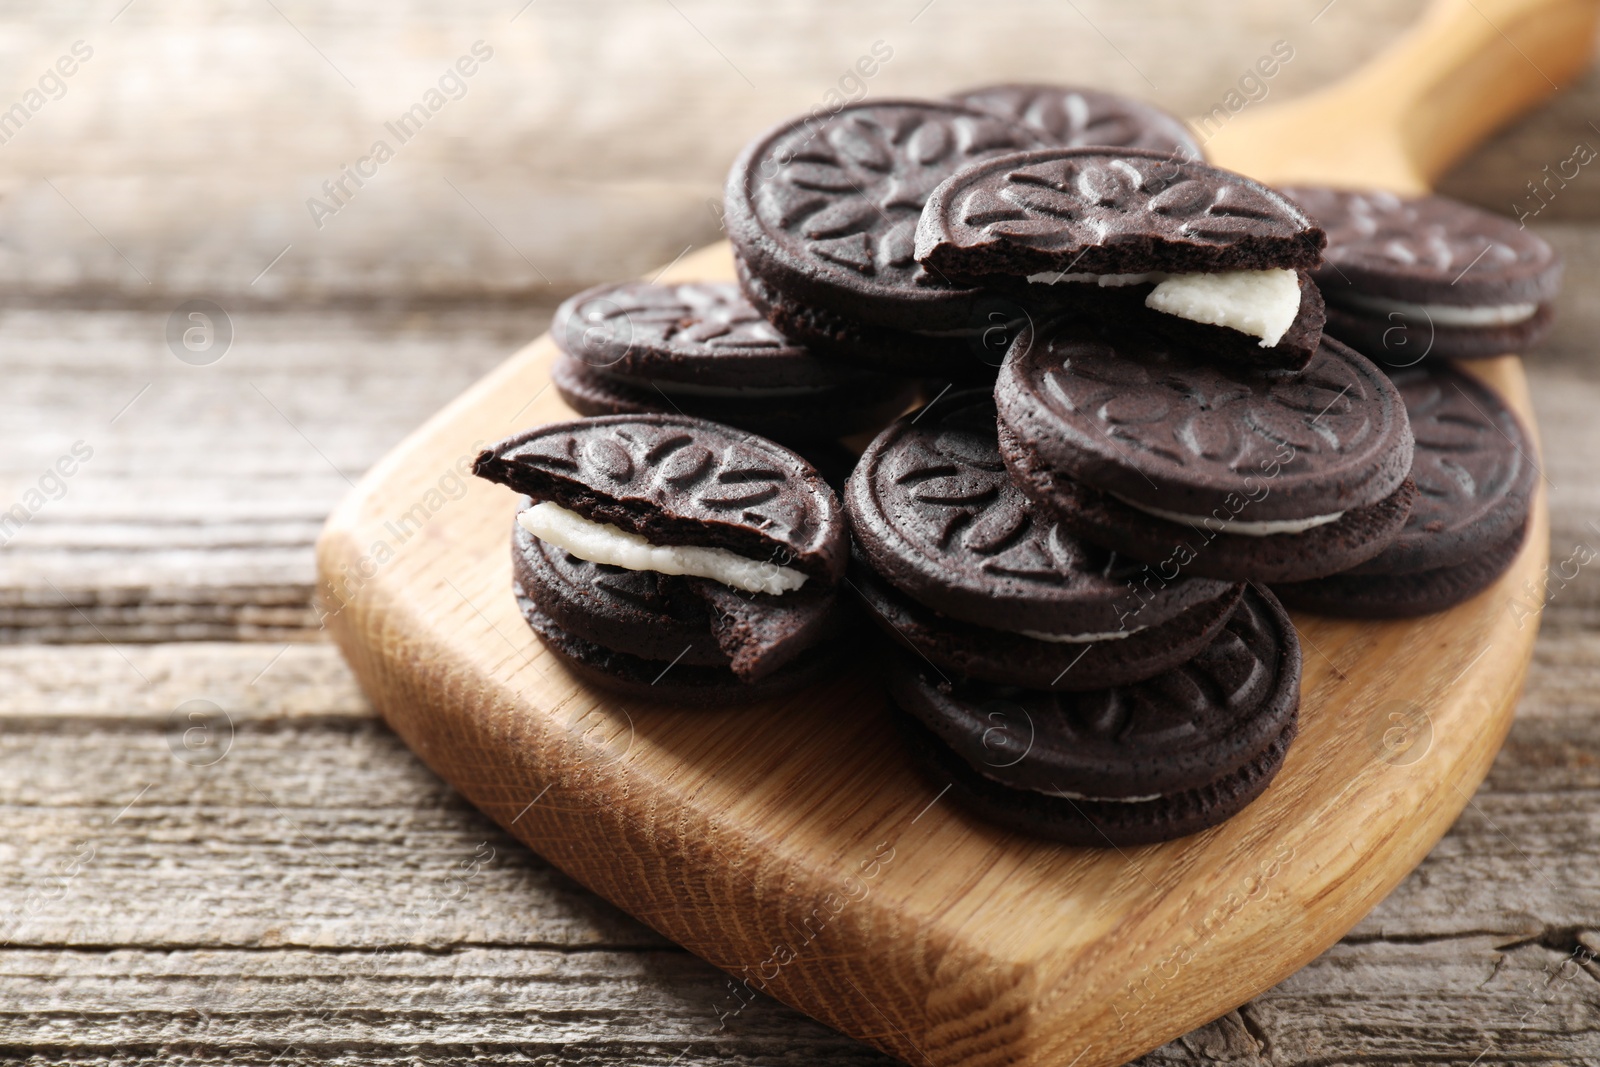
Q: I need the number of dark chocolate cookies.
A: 11